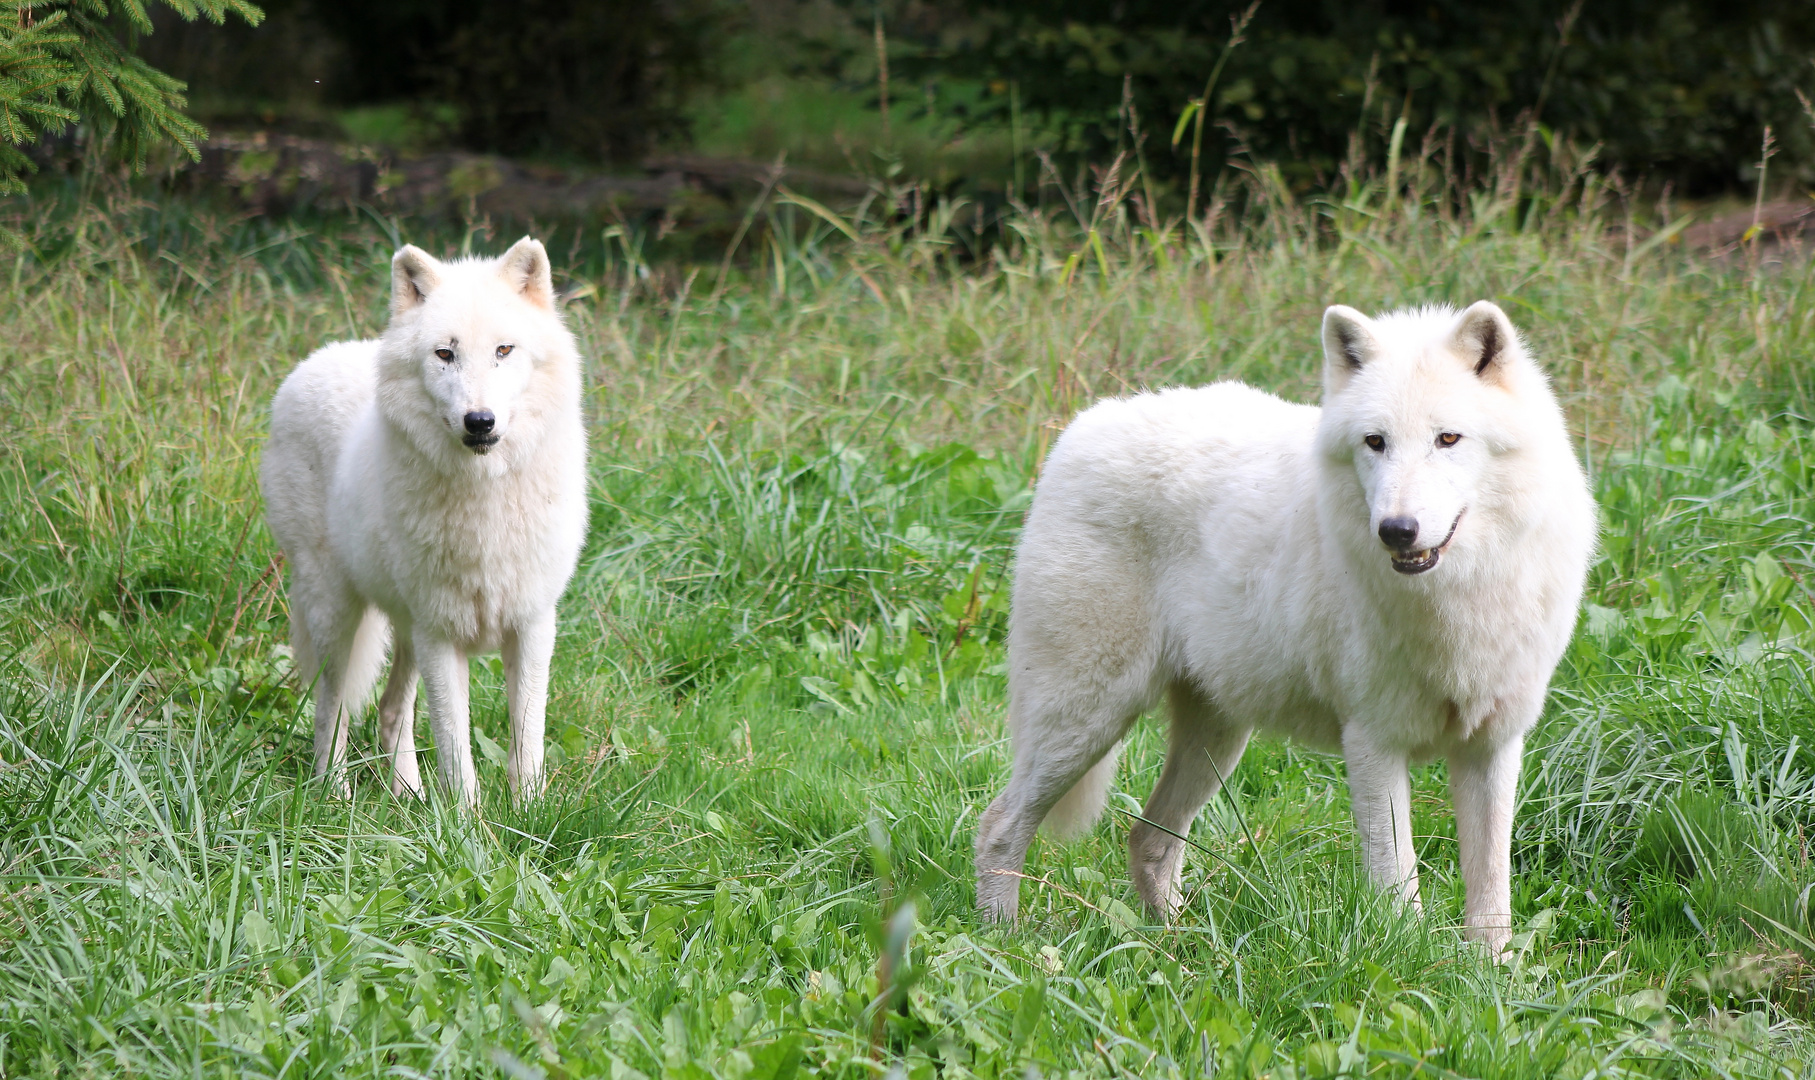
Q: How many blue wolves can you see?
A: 0